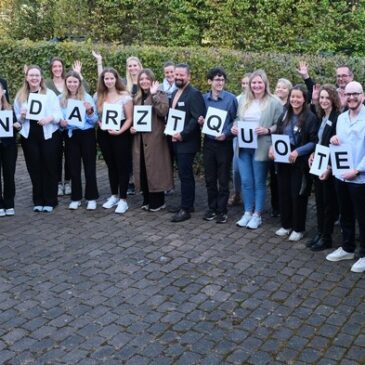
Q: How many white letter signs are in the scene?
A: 11